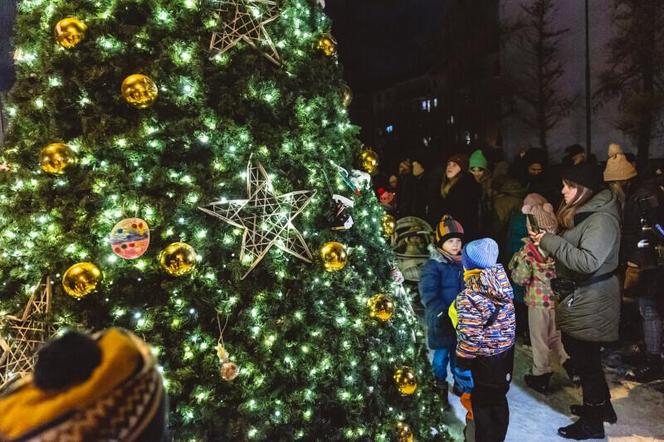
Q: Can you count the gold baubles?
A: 13